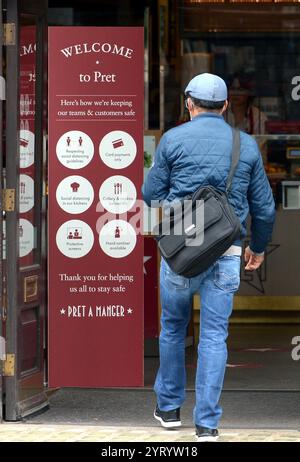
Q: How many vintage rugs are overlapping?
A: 0